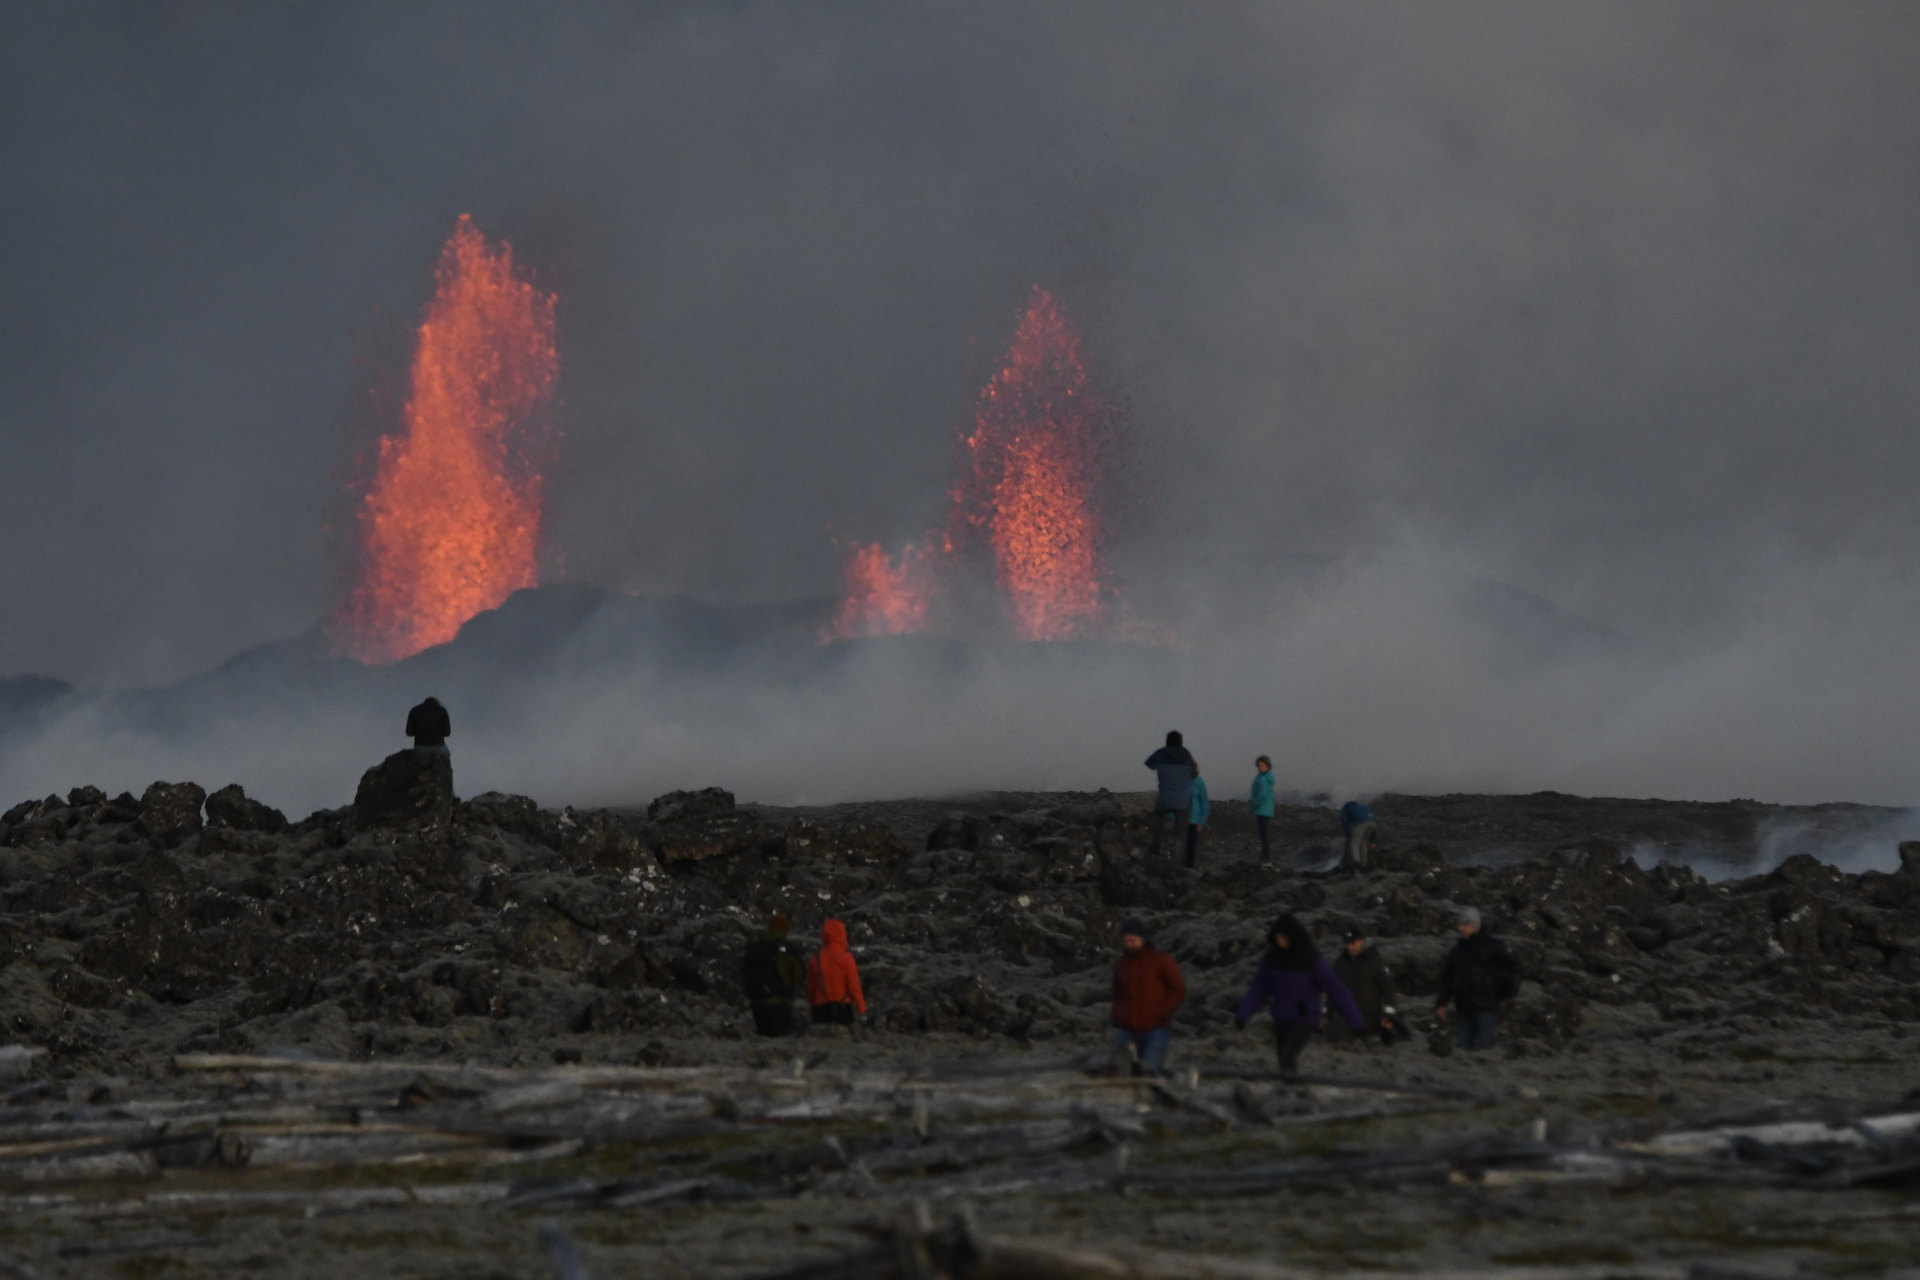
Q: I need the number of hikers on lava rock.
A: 11